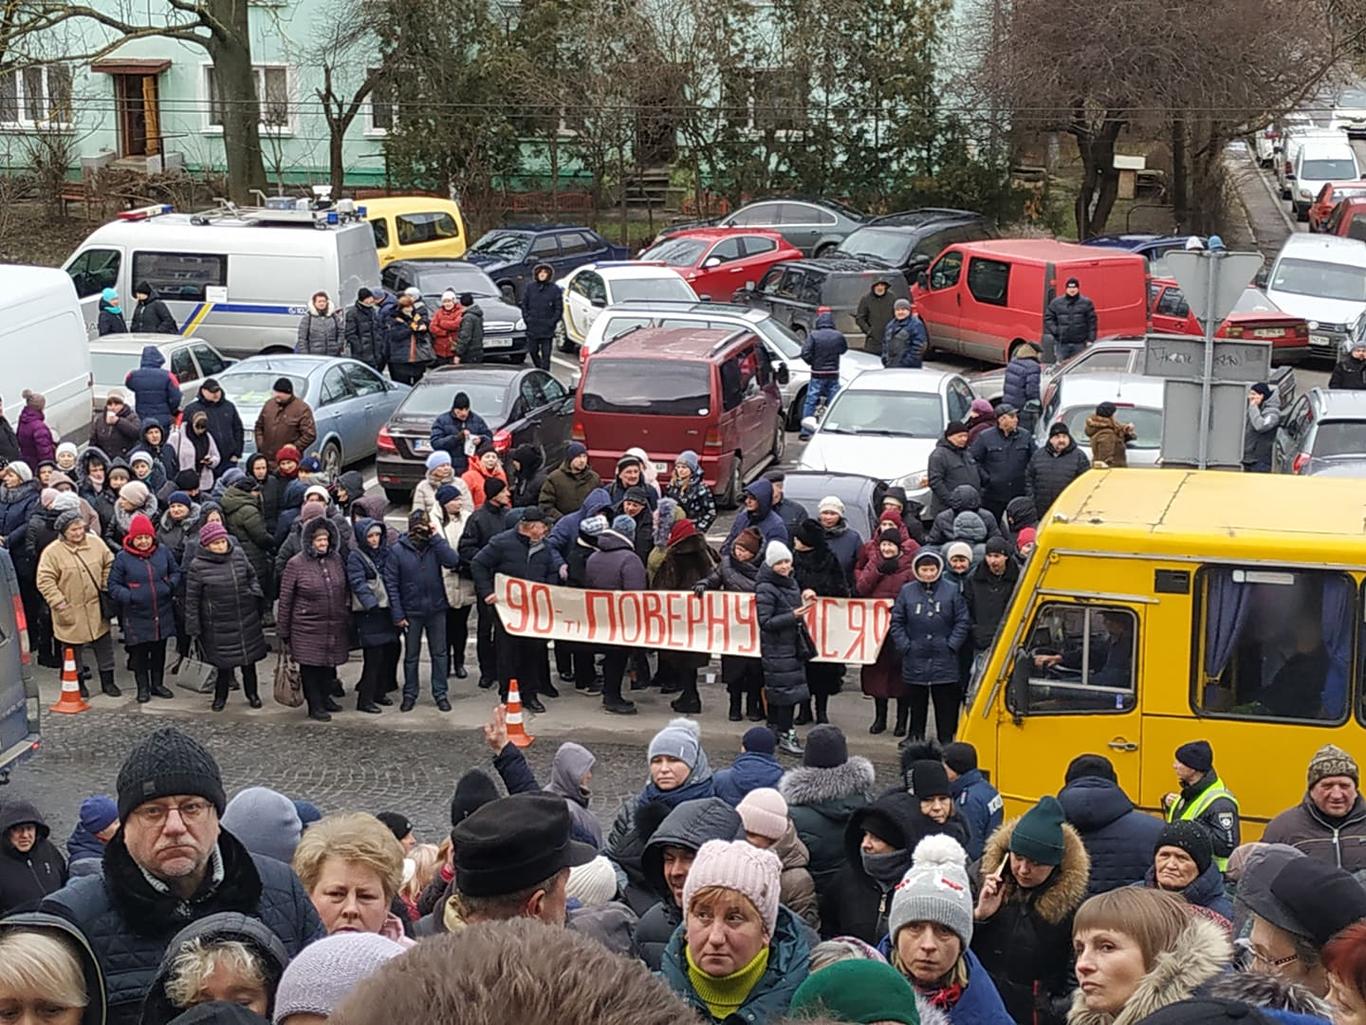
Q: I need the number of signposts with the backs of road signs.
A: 1